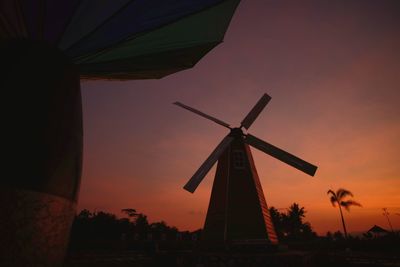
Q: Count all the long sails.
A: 4